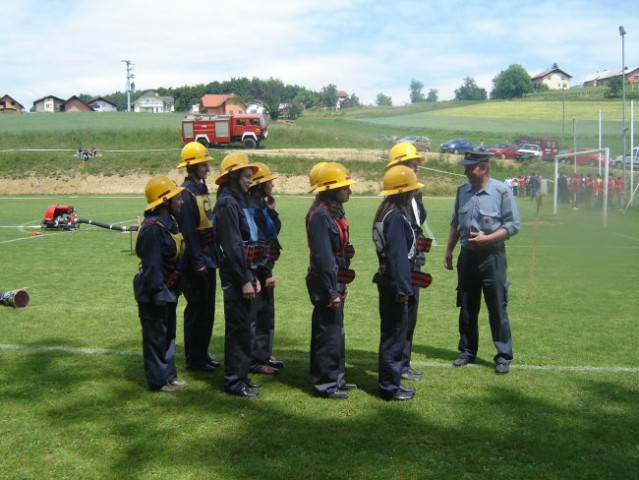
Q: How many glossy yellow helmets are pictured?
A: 8